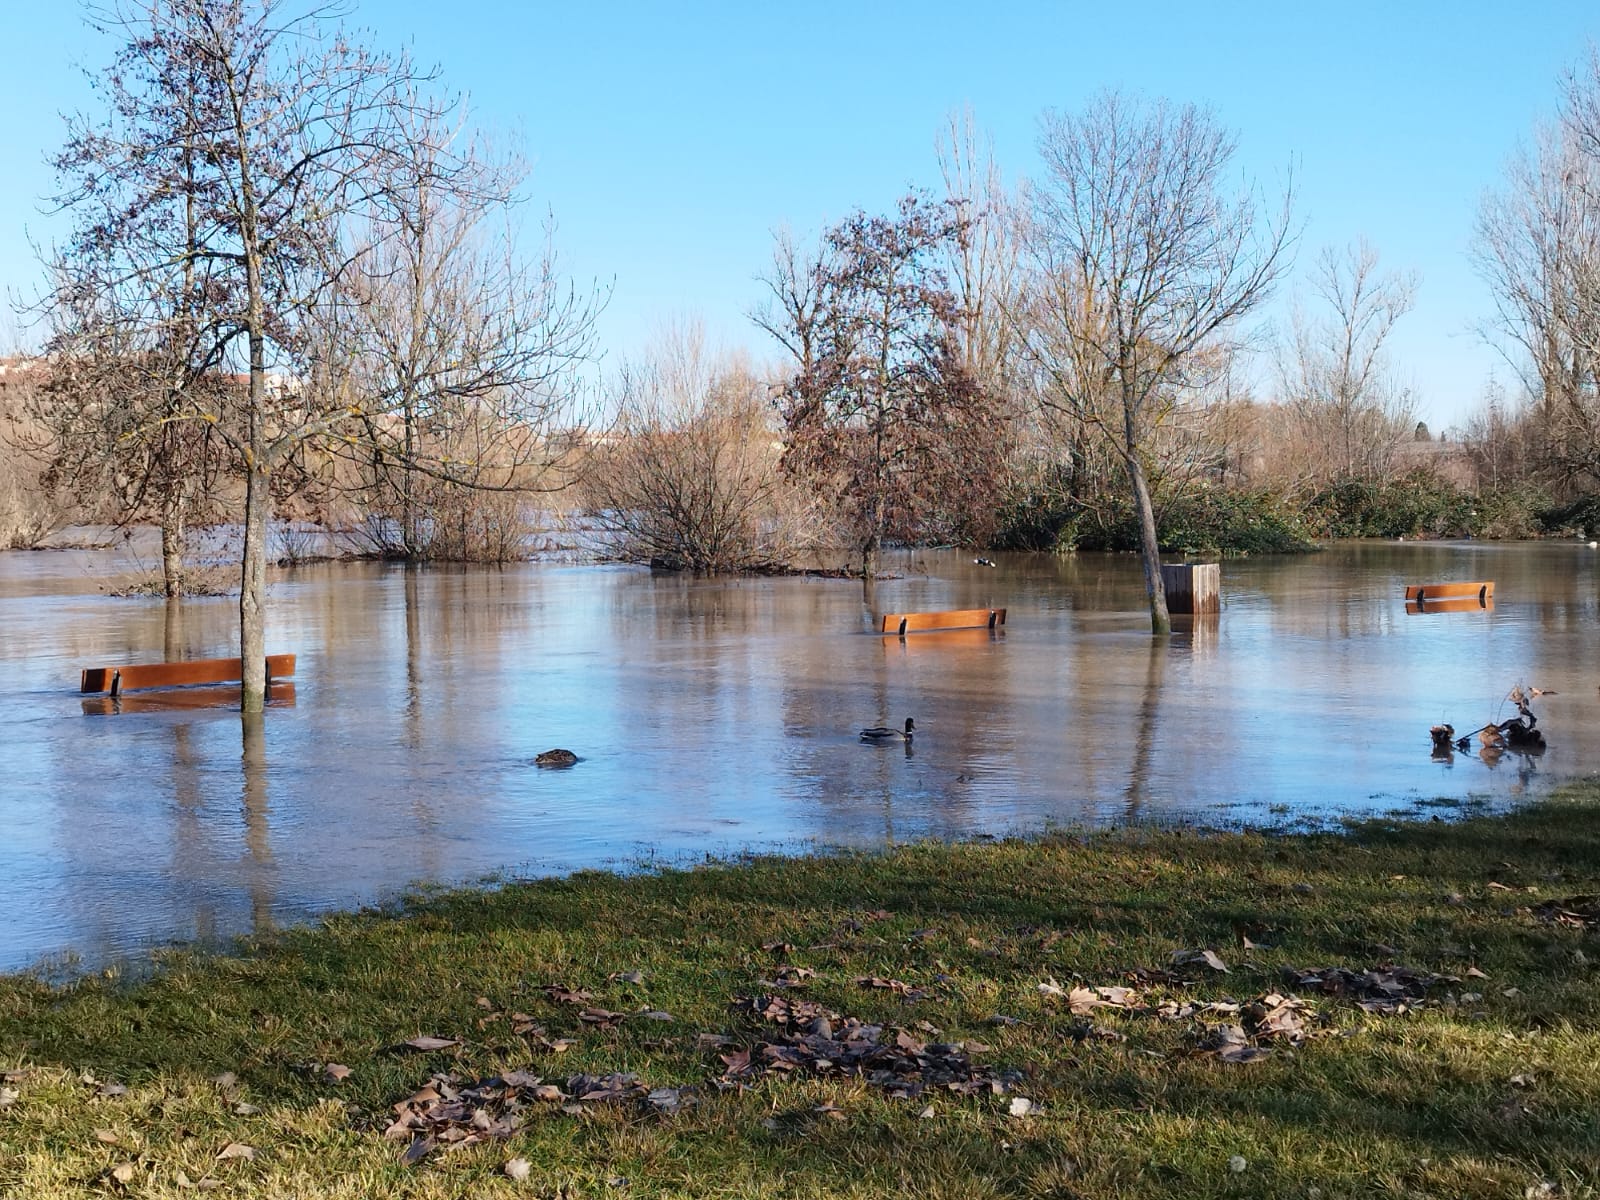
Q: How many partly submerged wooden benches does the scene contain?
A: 3